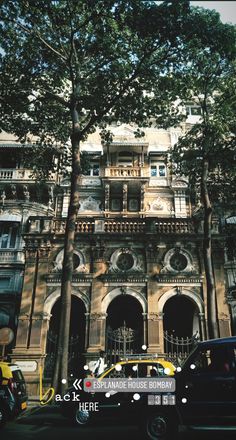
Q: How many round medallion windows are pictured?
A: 3